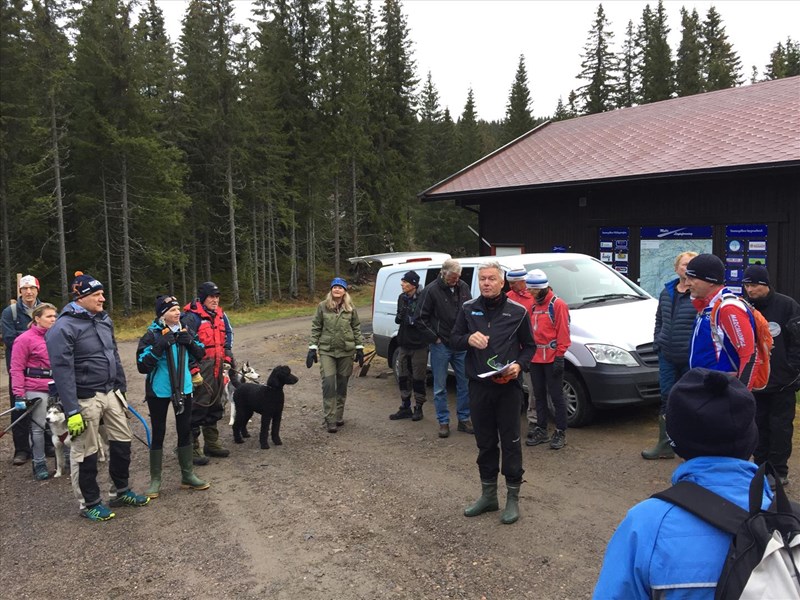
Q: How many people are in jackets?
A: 15